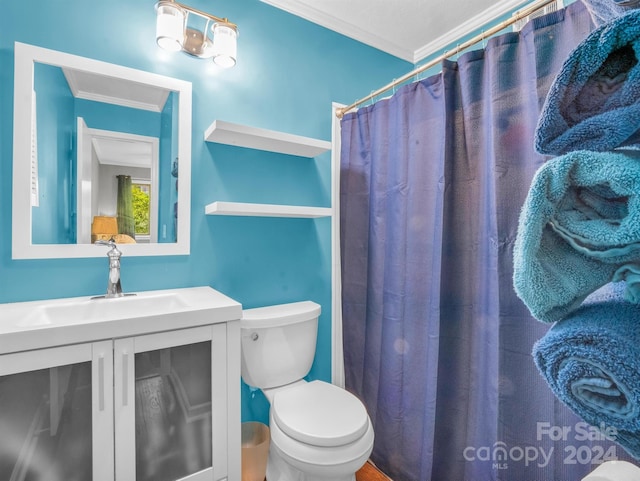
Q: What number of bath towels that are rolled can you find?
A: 3